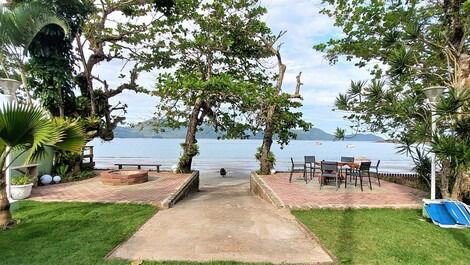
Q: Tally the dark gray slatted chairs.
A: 6